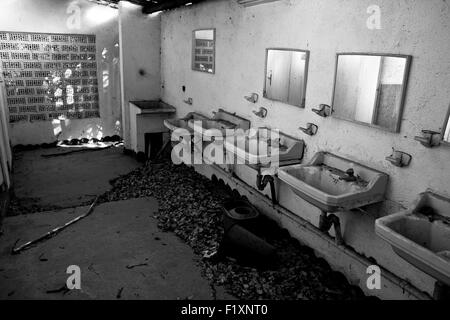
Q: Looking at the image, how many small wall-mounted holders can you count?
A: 7